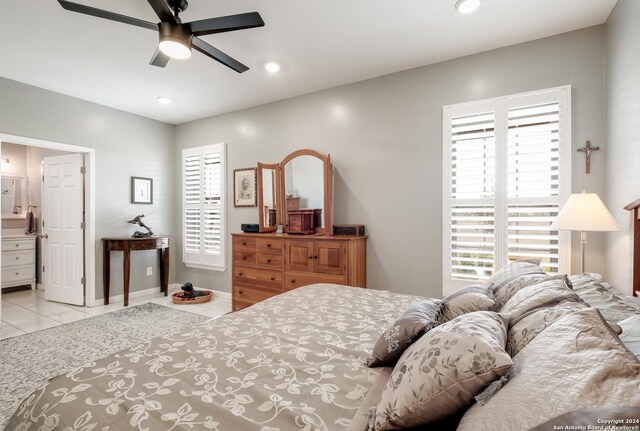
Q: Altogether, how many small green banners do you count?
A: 0